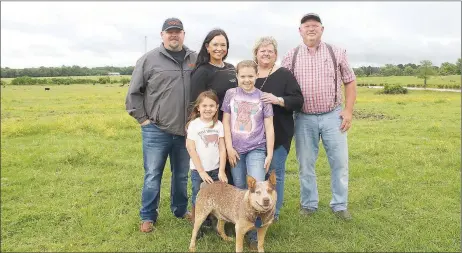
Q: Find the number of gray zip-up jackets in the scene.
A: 1